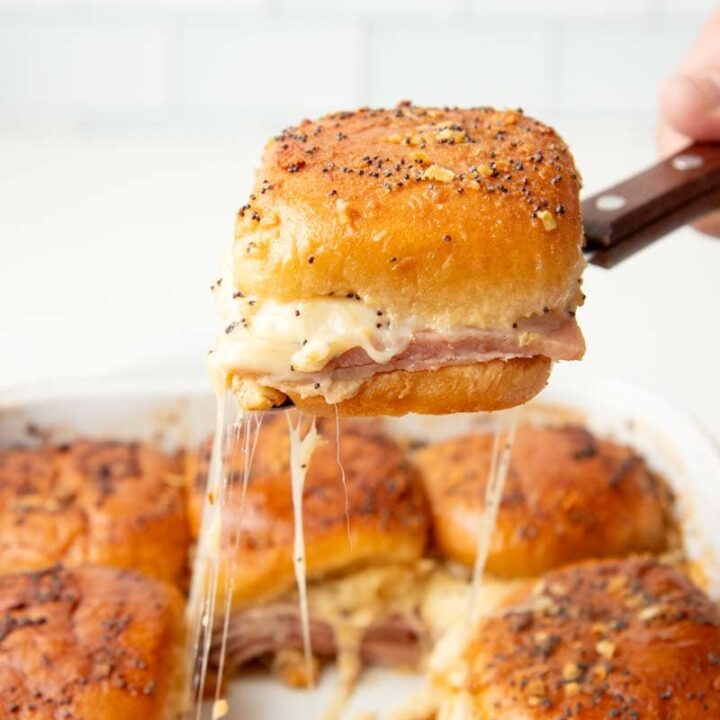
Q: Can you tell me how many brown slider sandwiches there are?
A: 6